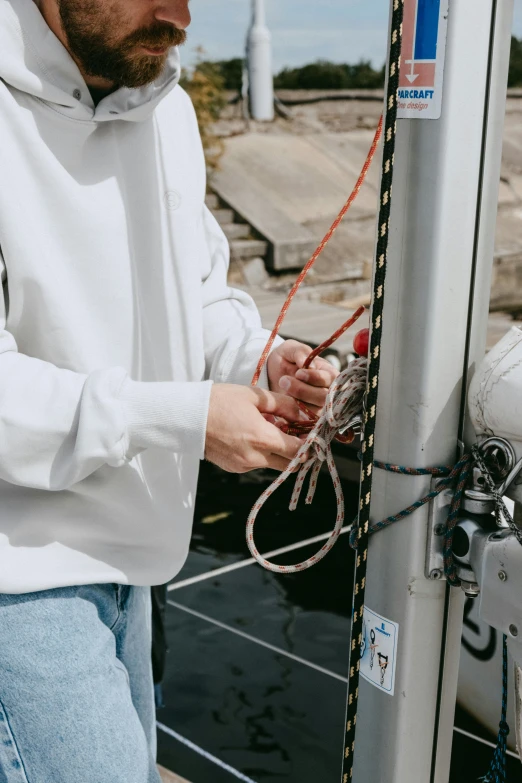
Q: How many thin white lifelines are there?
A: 3